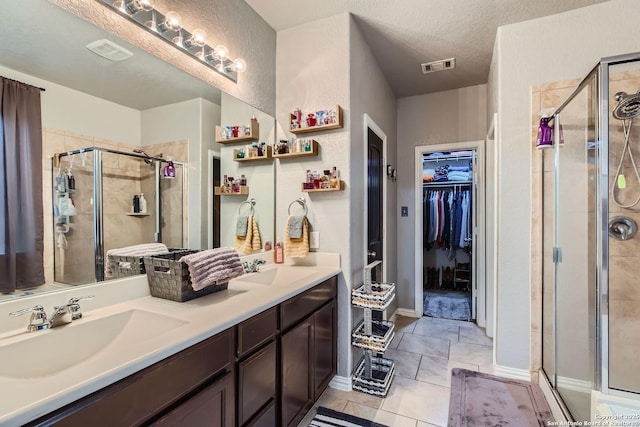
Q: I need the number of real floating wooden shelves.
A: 3